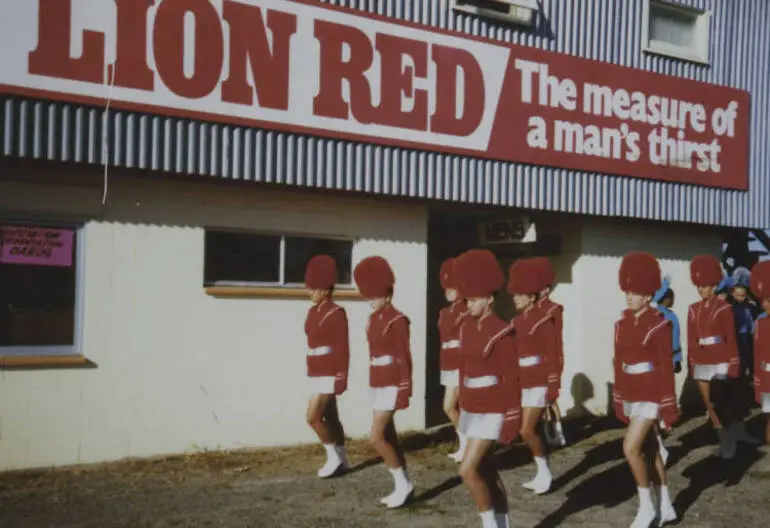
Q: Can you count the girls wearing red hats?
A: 9